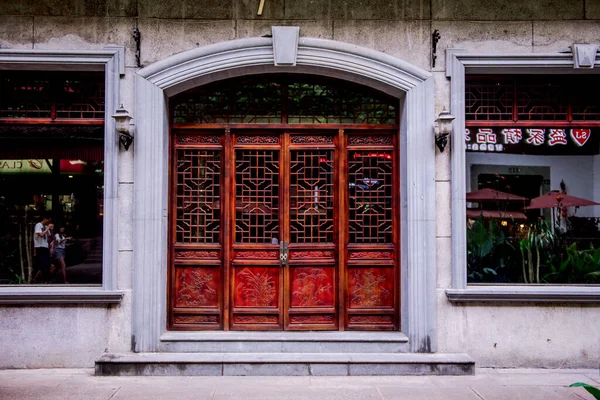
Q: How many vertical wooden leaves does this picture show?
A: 4